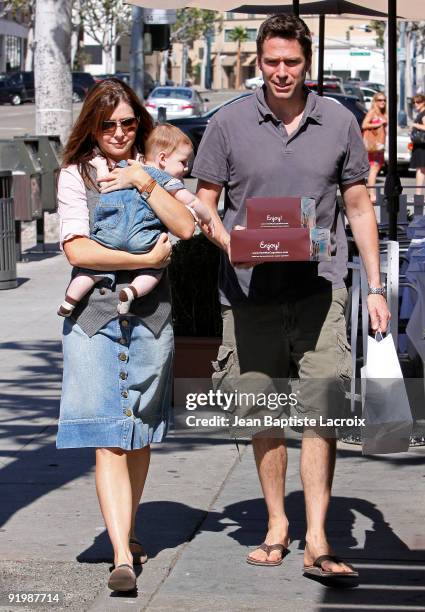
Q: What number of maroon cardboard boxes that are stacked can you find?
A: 2